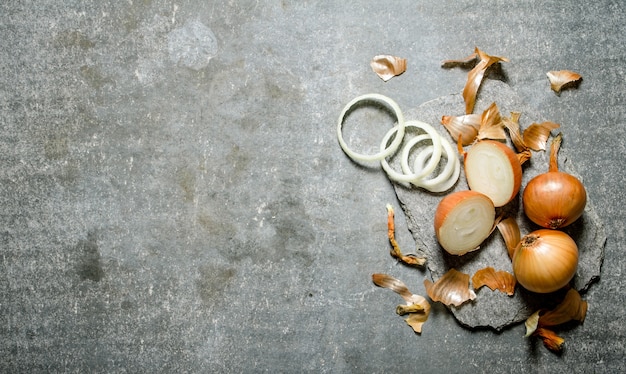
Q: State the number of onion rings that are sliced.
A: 4